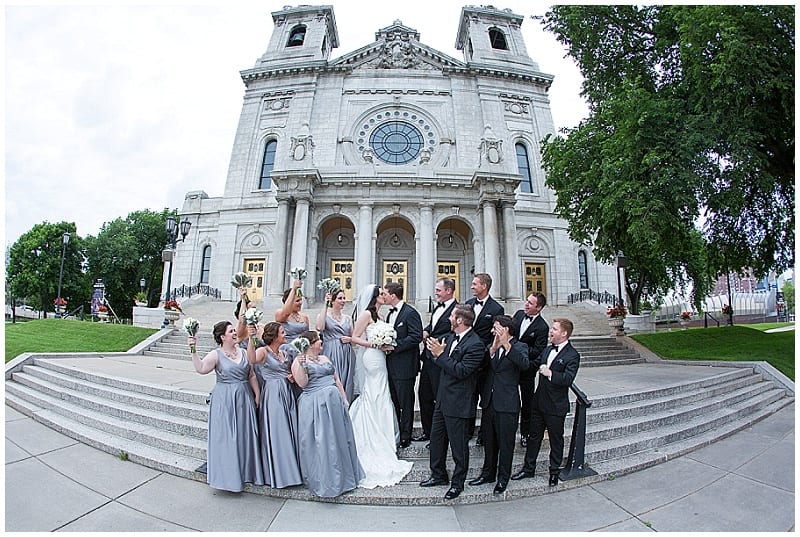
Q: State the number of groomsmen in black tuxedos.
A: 6